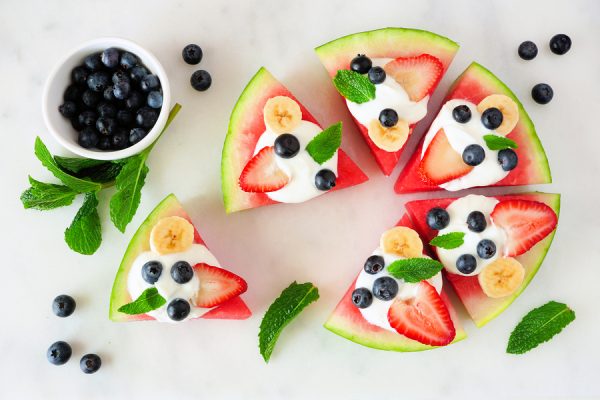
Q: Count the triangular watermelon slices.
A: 6